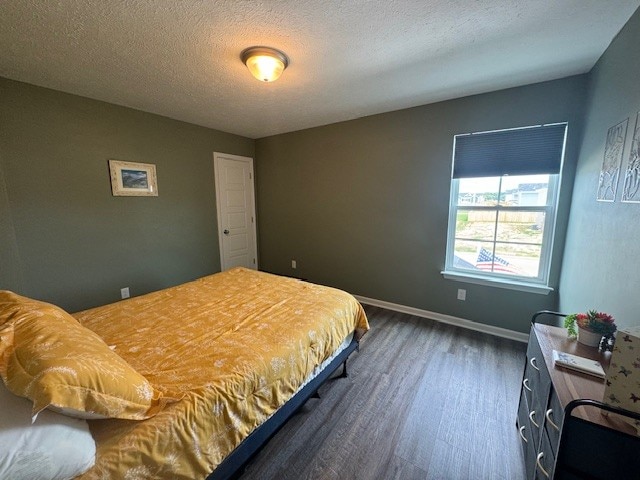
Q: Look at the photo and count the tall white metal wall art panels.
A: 2